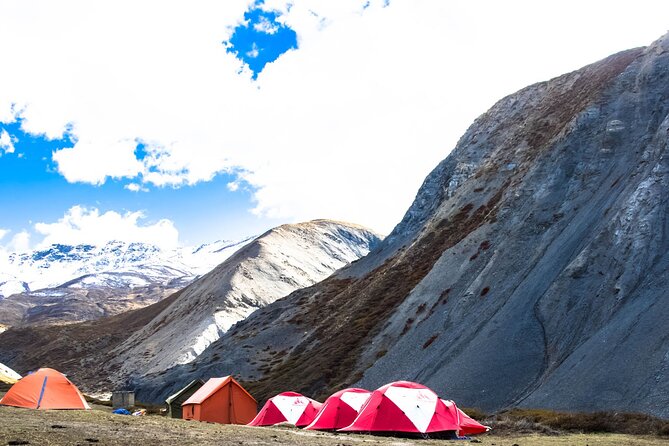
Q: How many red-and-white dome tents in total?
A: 3